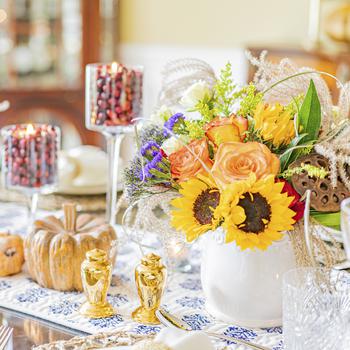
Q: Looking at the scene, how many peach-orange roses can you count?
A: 3